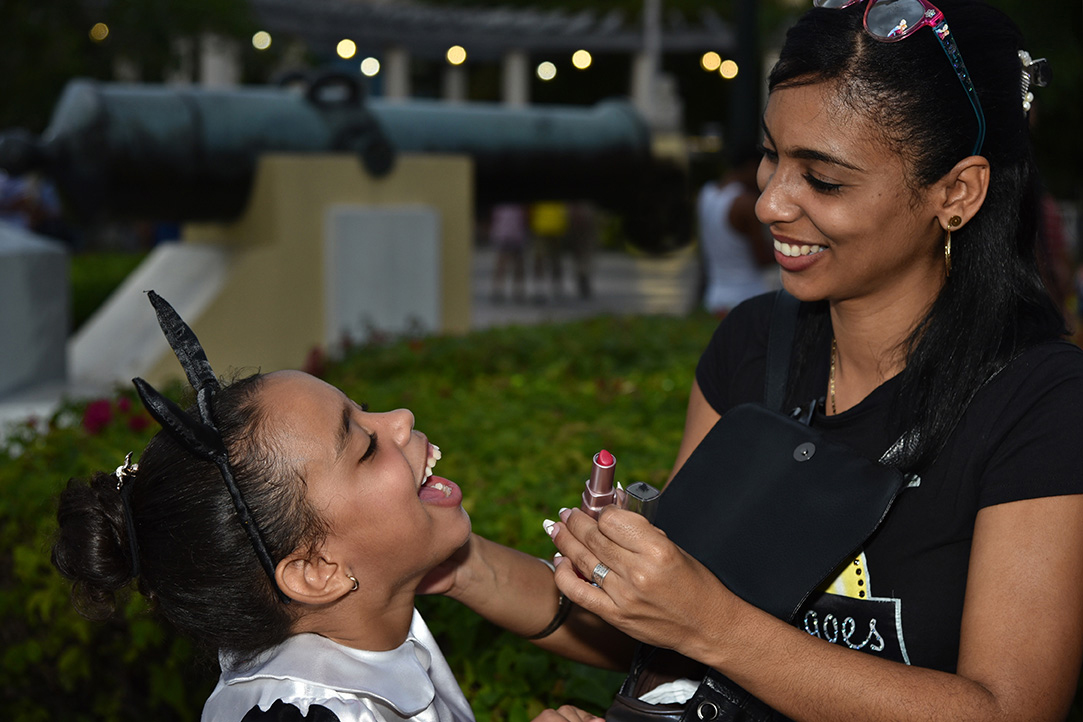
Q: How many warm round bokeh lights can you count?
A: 9